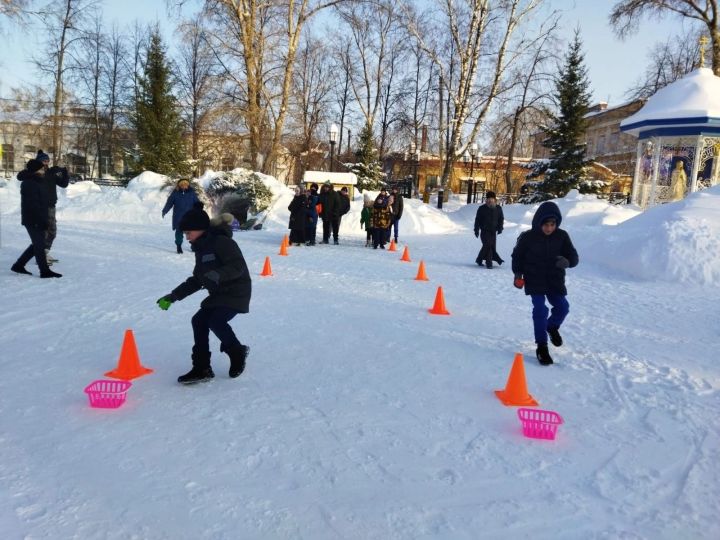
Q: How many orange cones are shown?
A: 9